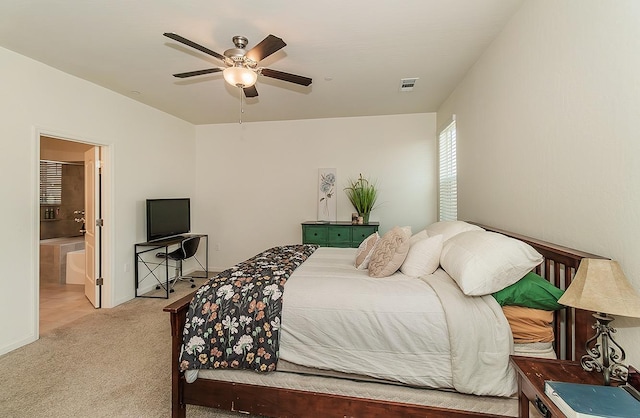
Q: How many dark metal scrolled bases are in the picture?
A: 1